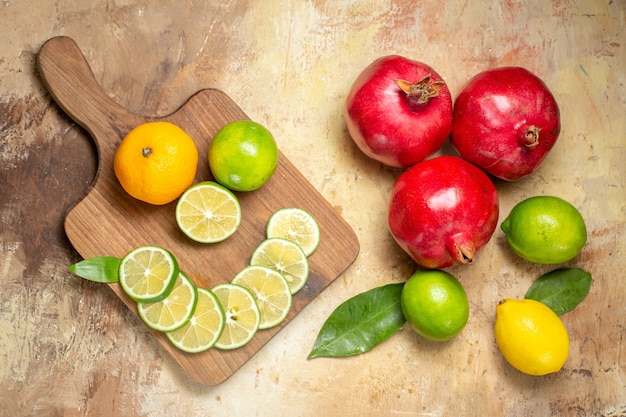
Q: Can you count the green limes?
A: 3